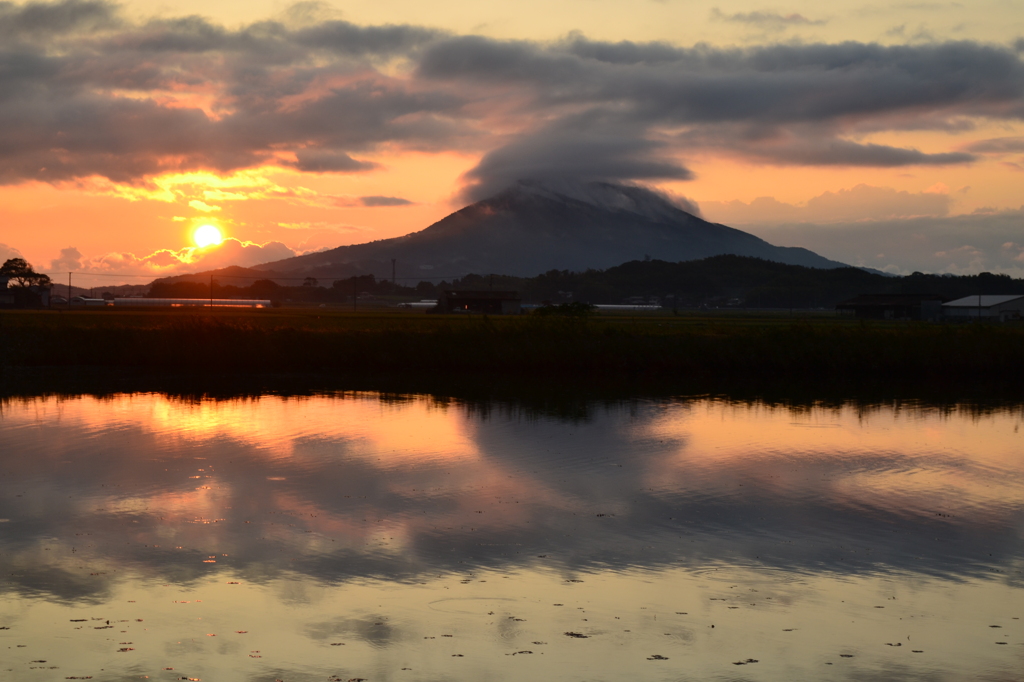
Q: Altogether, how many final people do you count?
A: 0